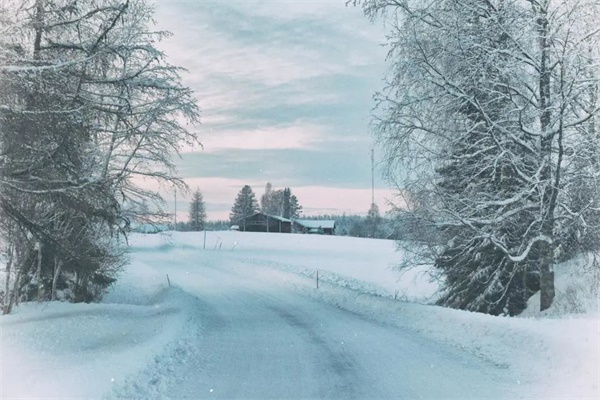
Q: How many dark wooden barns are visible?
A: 2